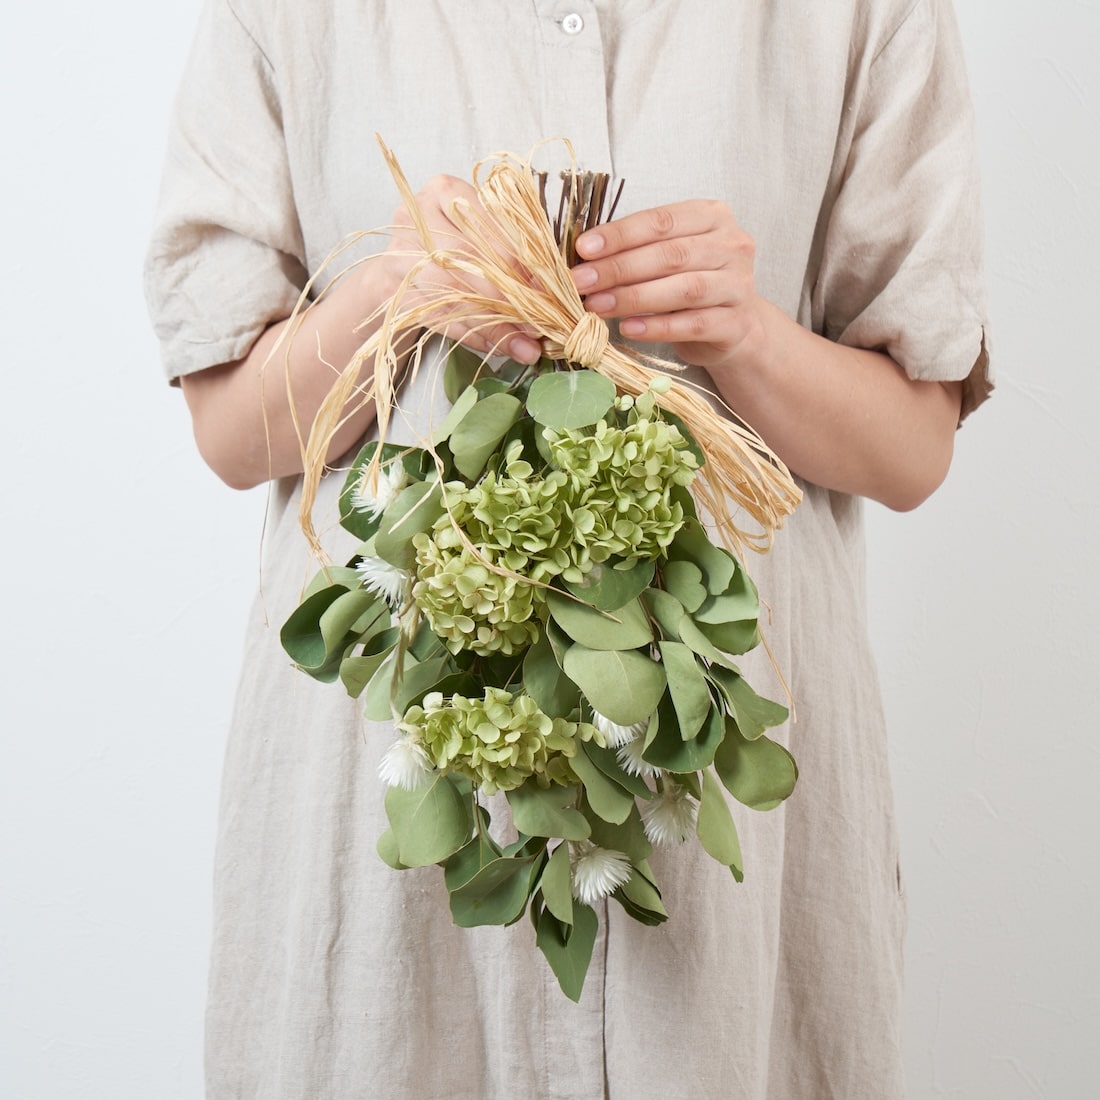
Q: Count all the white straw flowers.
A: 7